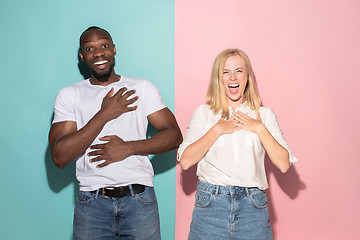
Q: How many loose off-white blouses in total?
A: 1